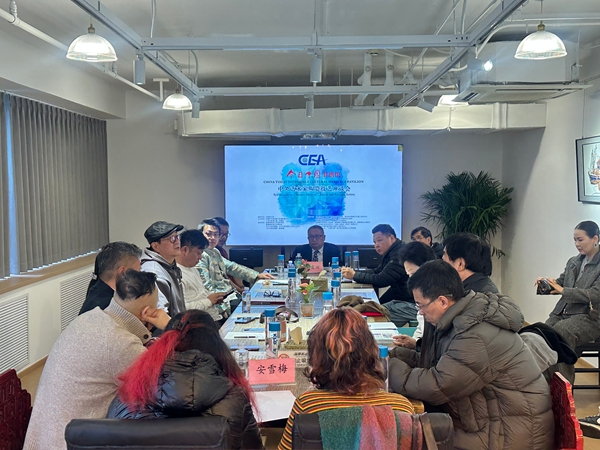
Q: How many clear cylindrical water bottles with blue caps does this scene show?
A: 13